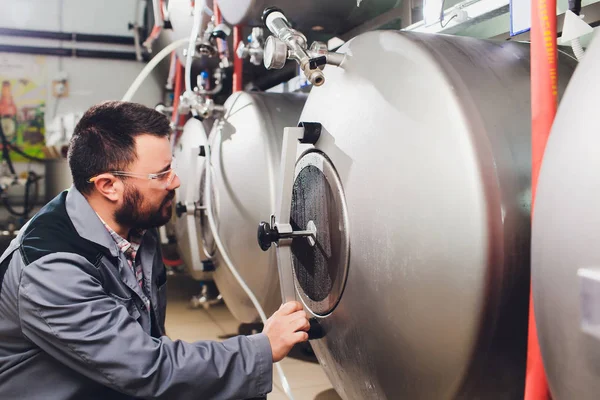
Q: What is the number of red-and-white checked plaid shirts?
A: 1